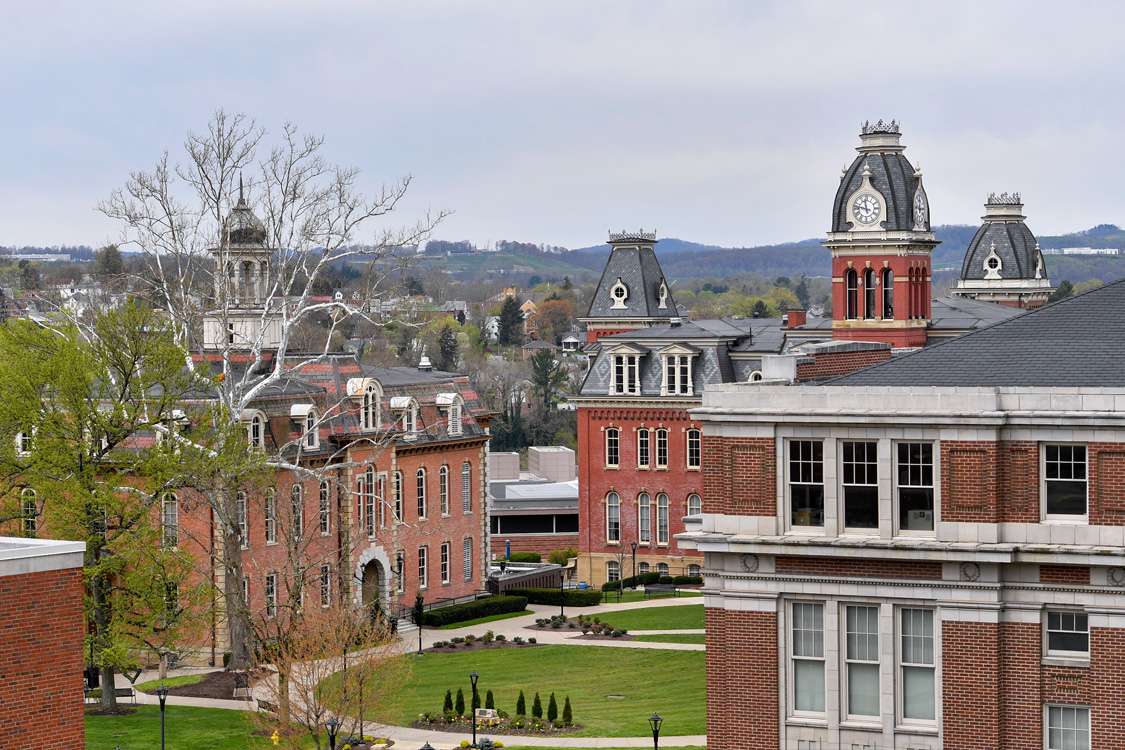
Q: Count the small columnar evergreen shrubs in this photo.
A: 8